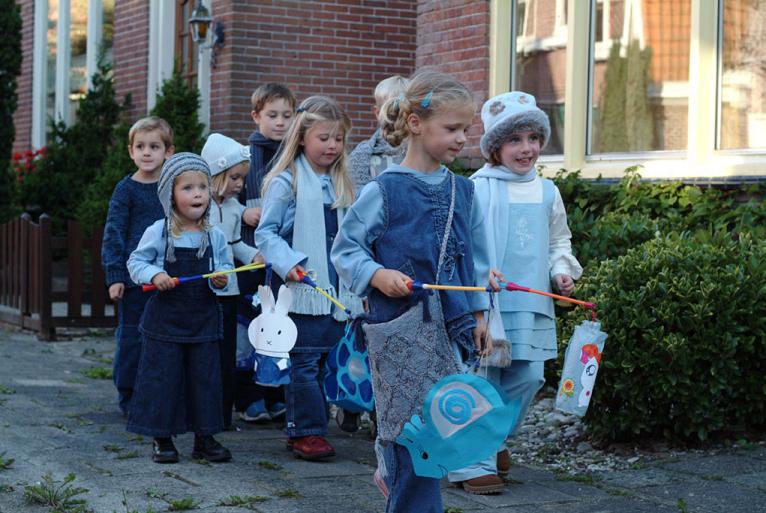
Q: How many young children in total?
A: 8